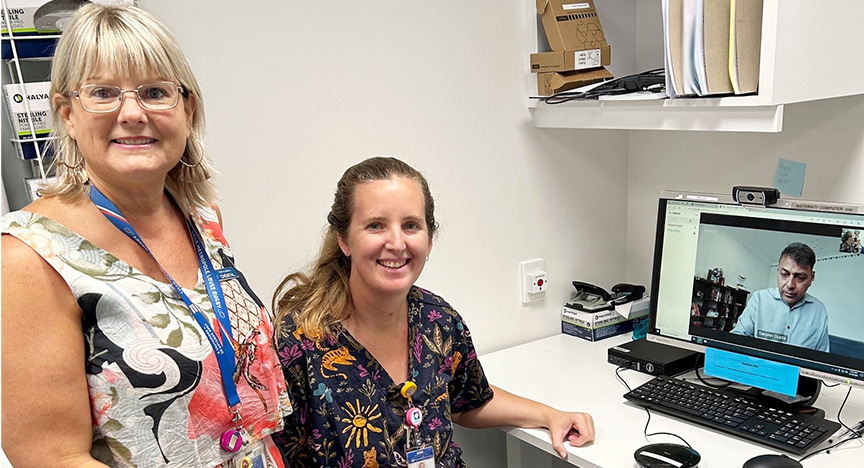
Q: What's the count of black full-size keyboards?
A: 1